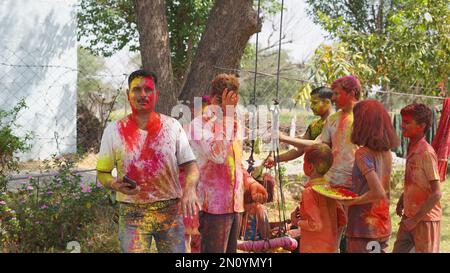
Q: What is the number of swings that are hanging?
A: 1